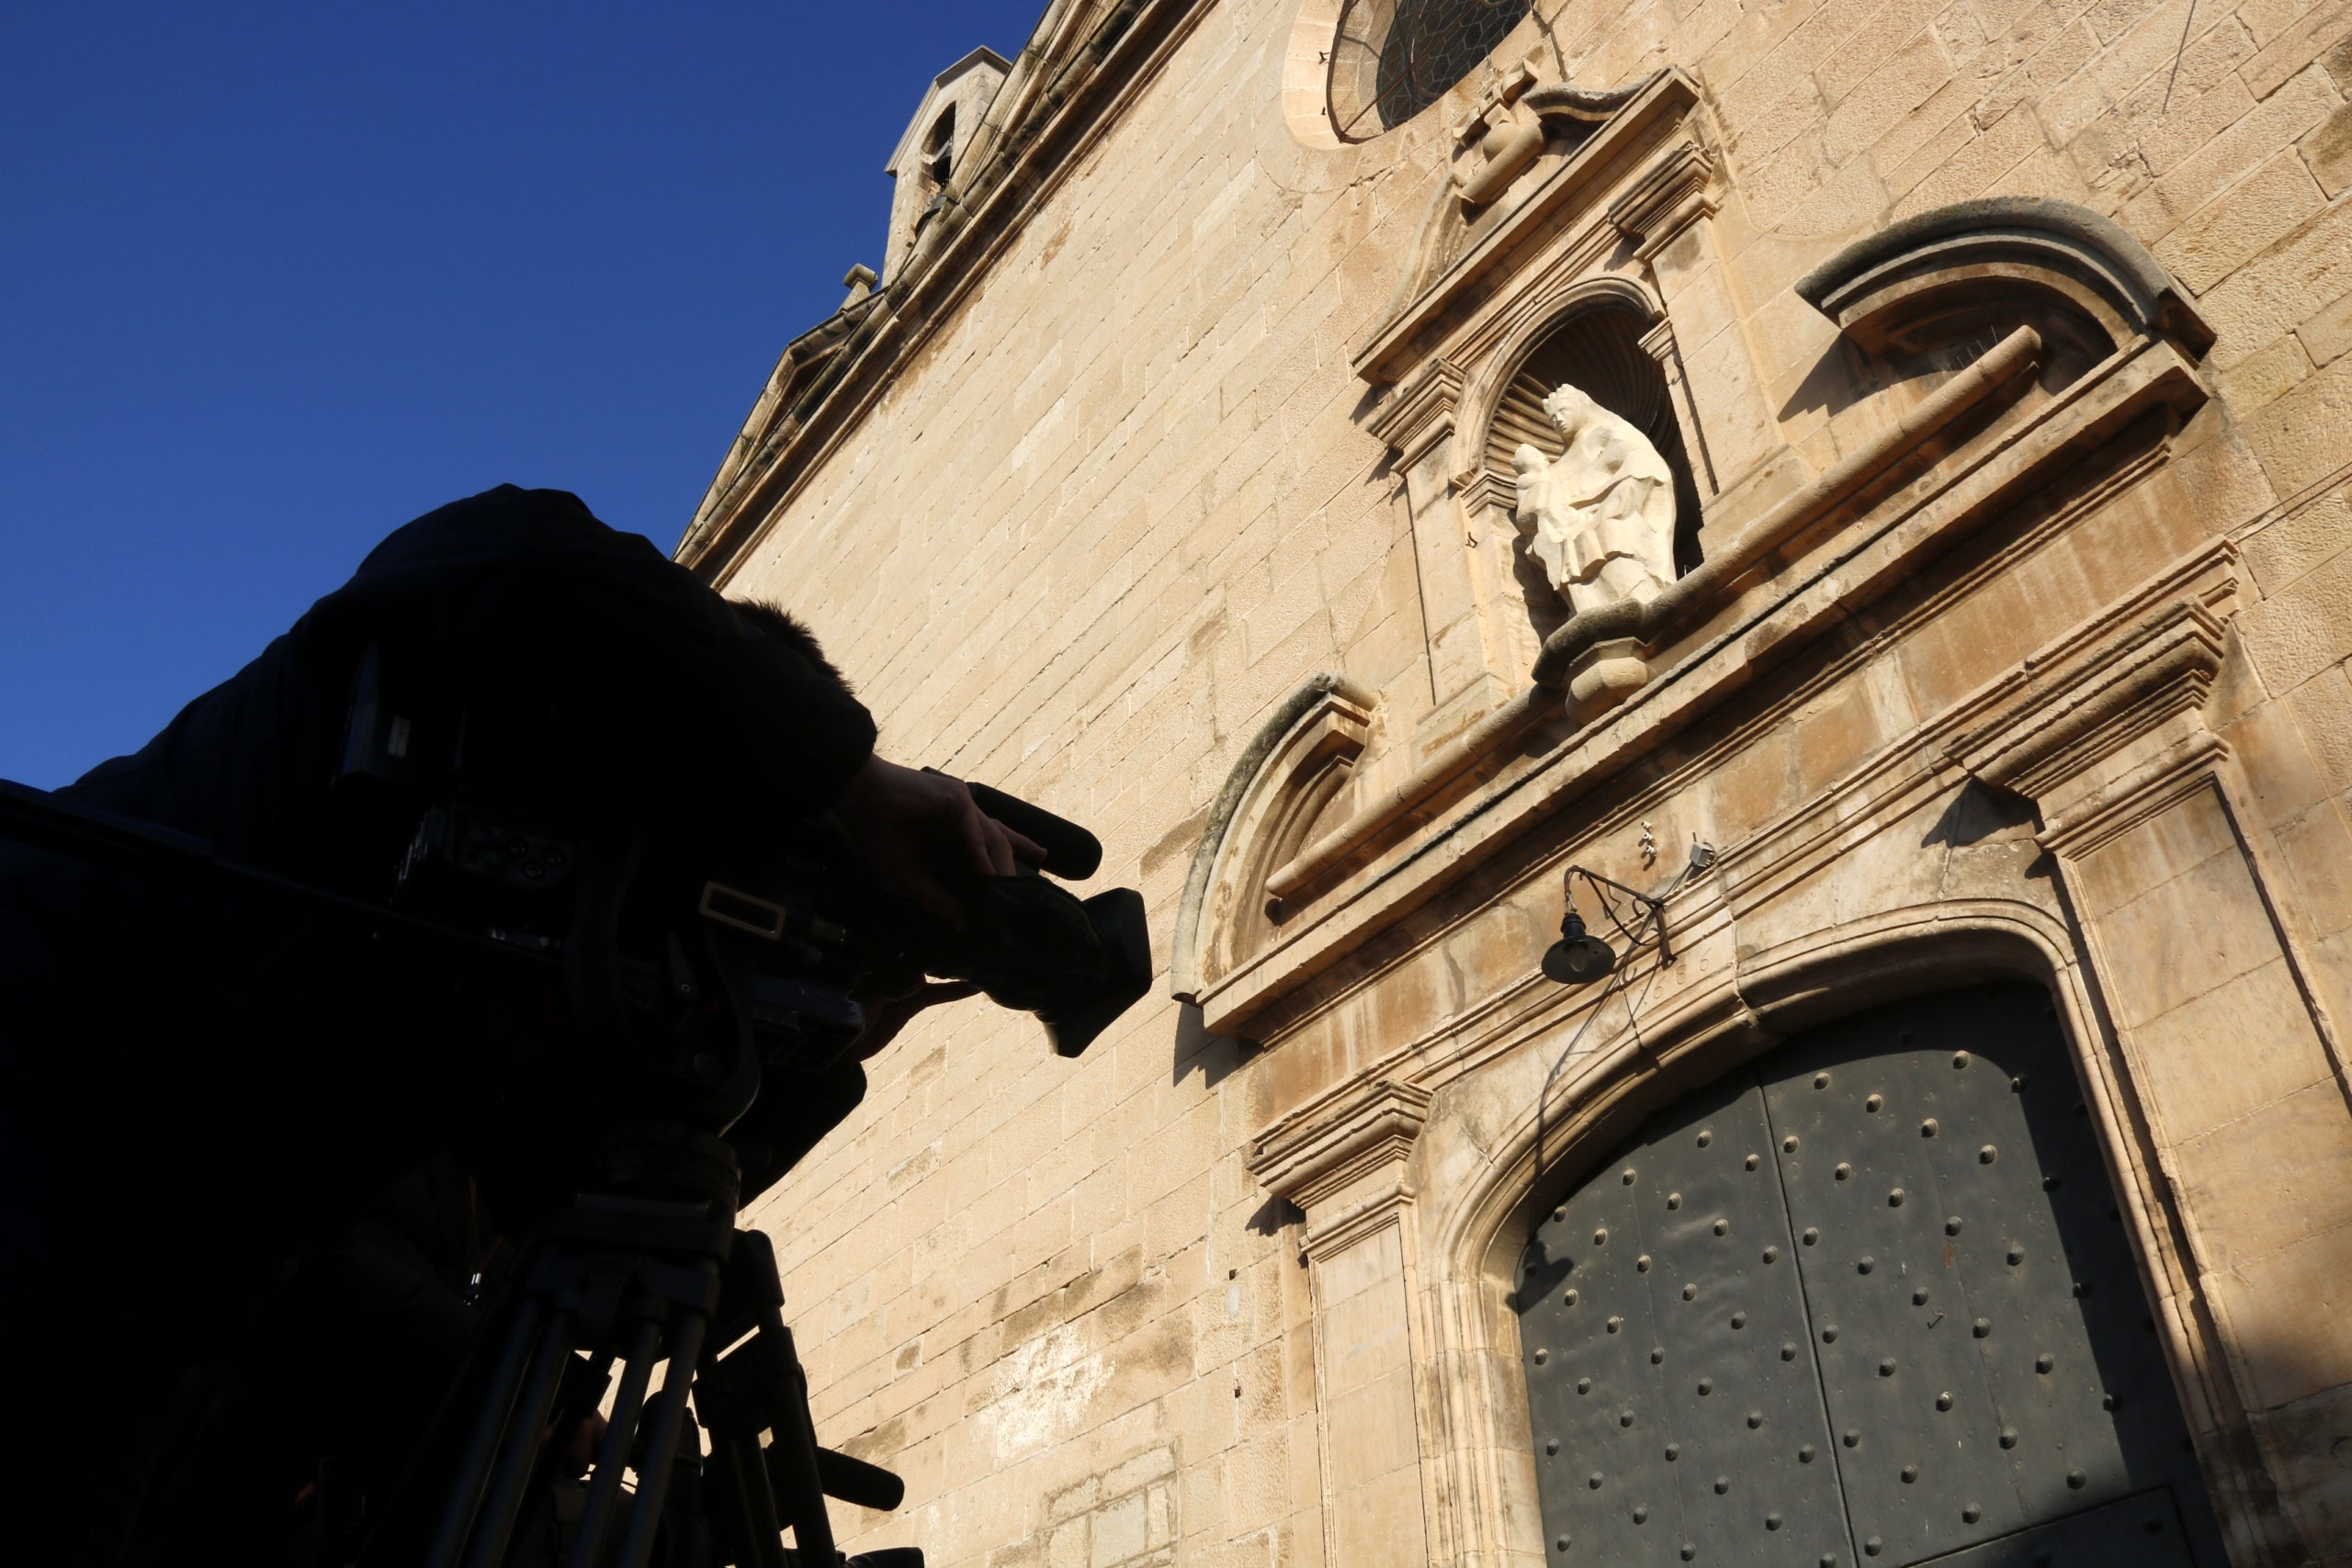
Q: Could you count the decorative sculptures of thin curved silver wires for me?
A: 0